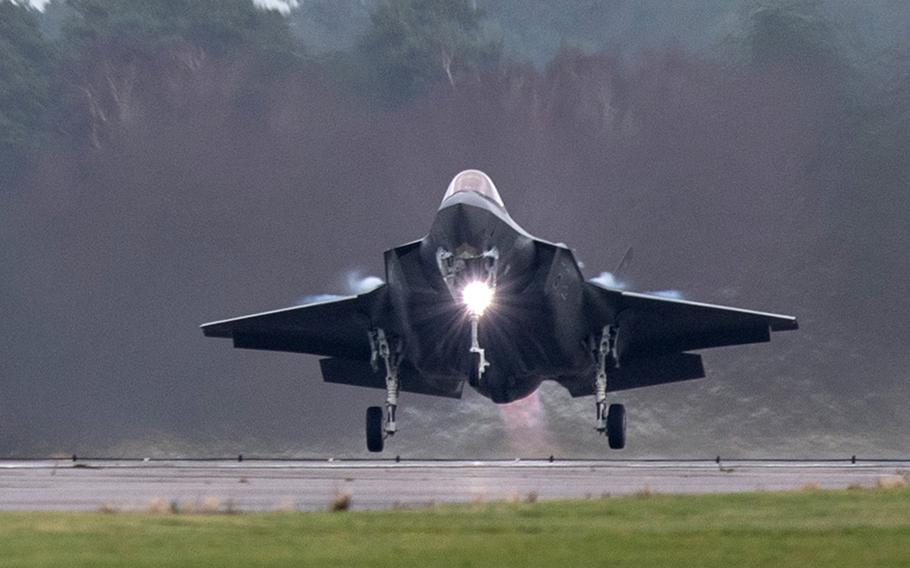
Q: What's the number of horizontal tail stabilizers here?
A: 2